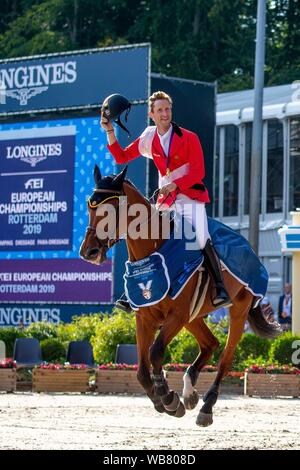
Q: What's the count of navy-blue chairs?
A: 3